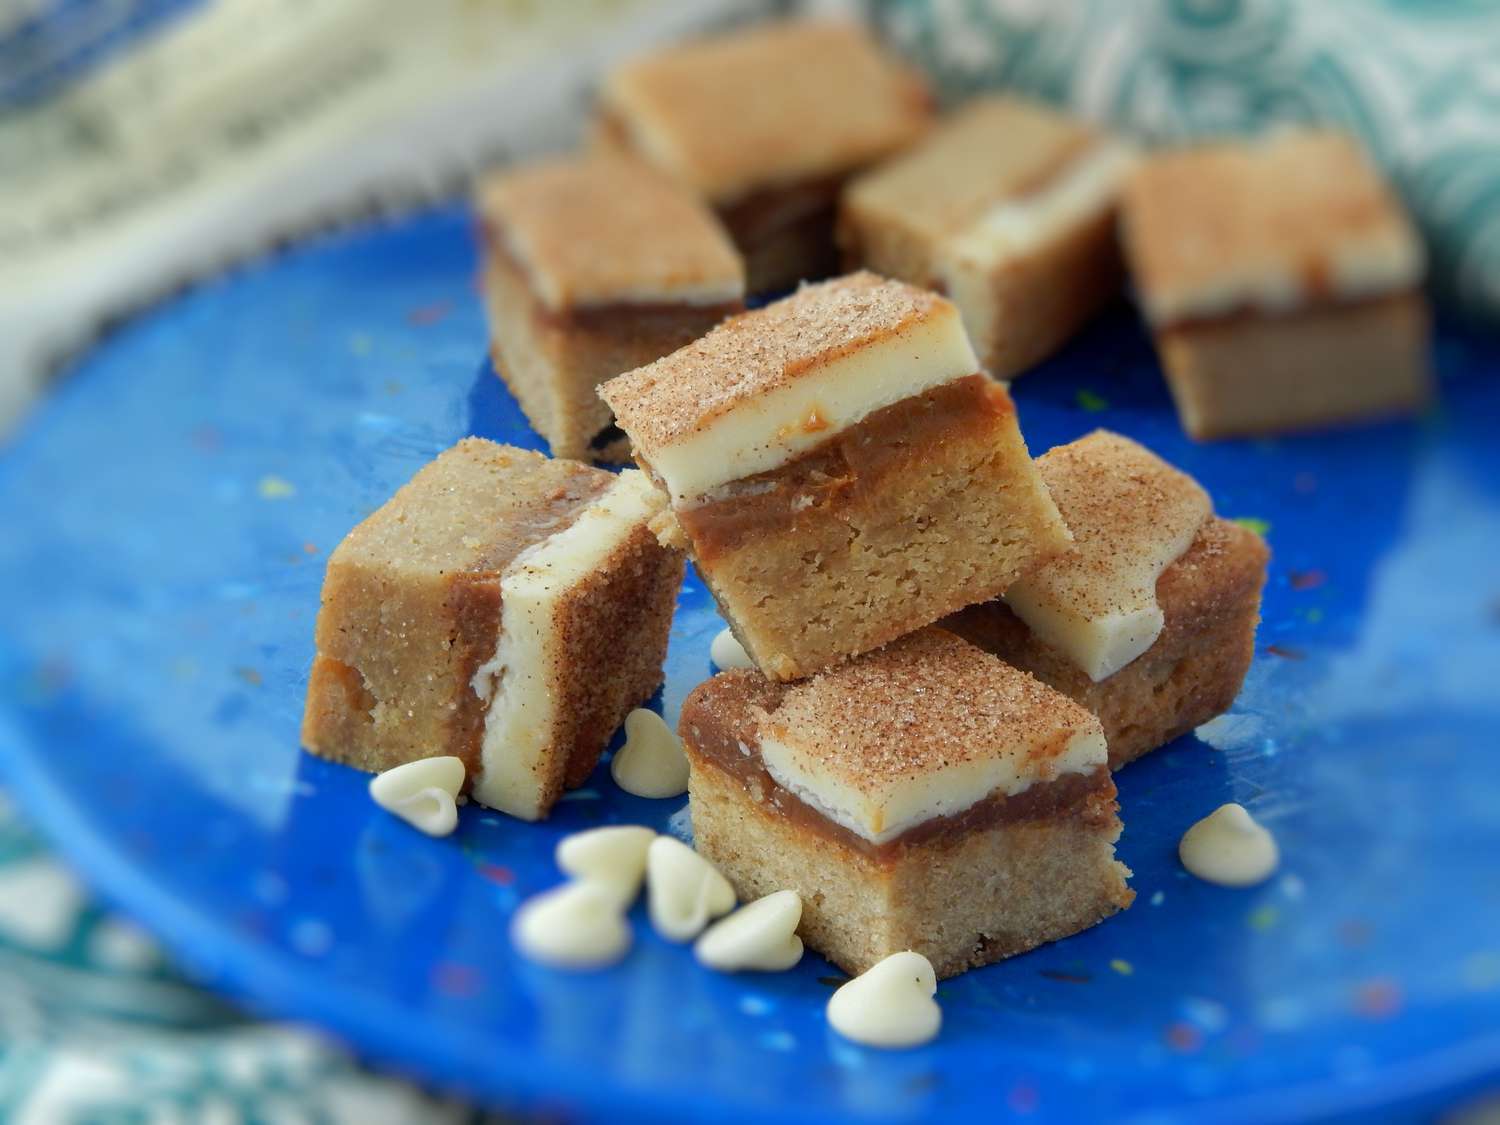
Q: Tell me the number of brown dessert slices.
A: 8